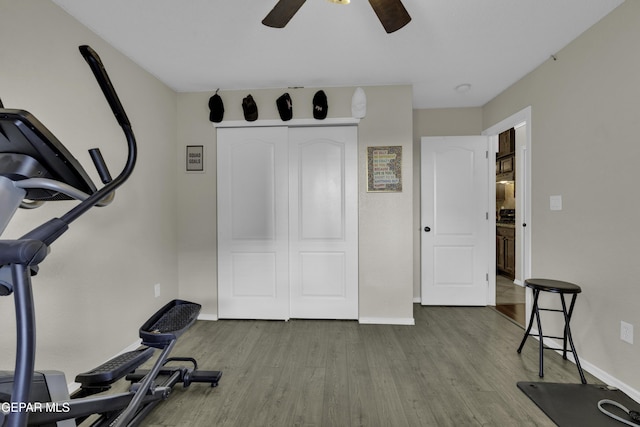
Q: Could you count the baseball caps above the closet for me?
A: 5